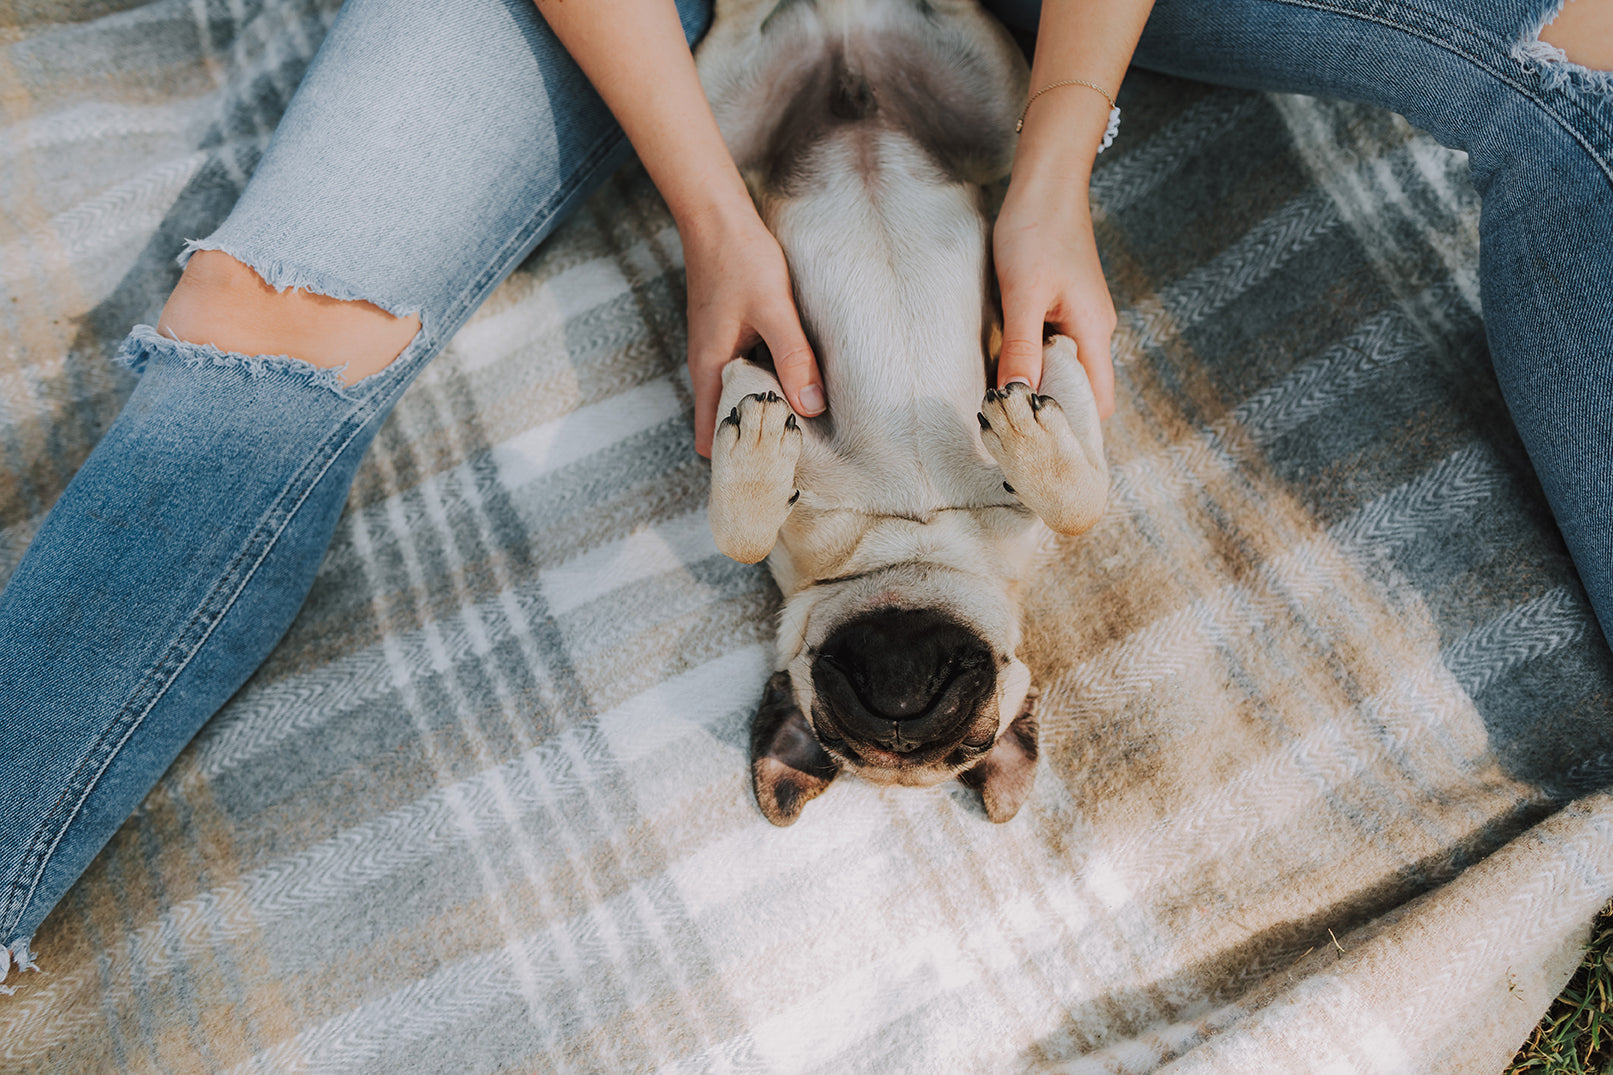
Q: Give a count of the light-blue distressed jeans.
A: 1